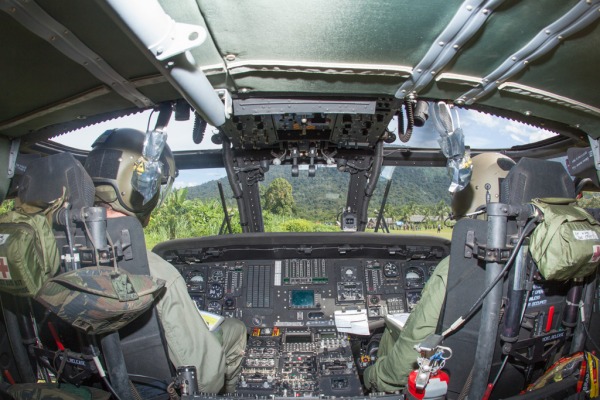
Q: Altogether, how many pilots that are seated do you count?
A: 2